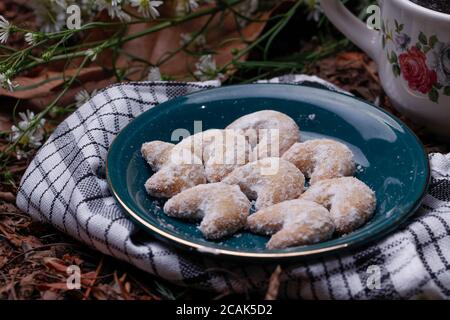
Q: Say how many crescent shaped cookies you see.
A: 8